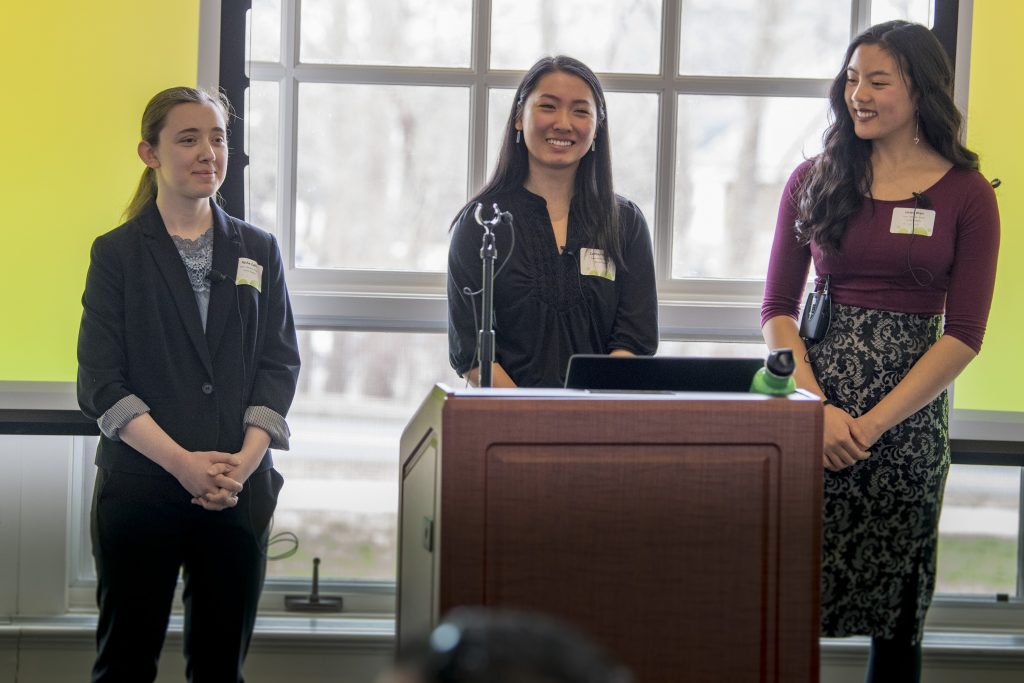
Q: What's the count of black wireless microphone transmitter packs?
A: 1